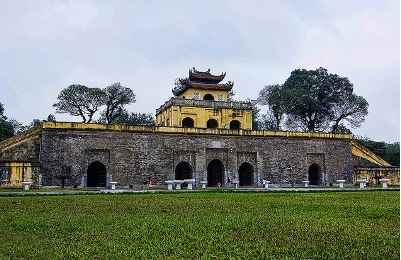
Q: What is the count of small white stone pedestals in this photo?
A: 12